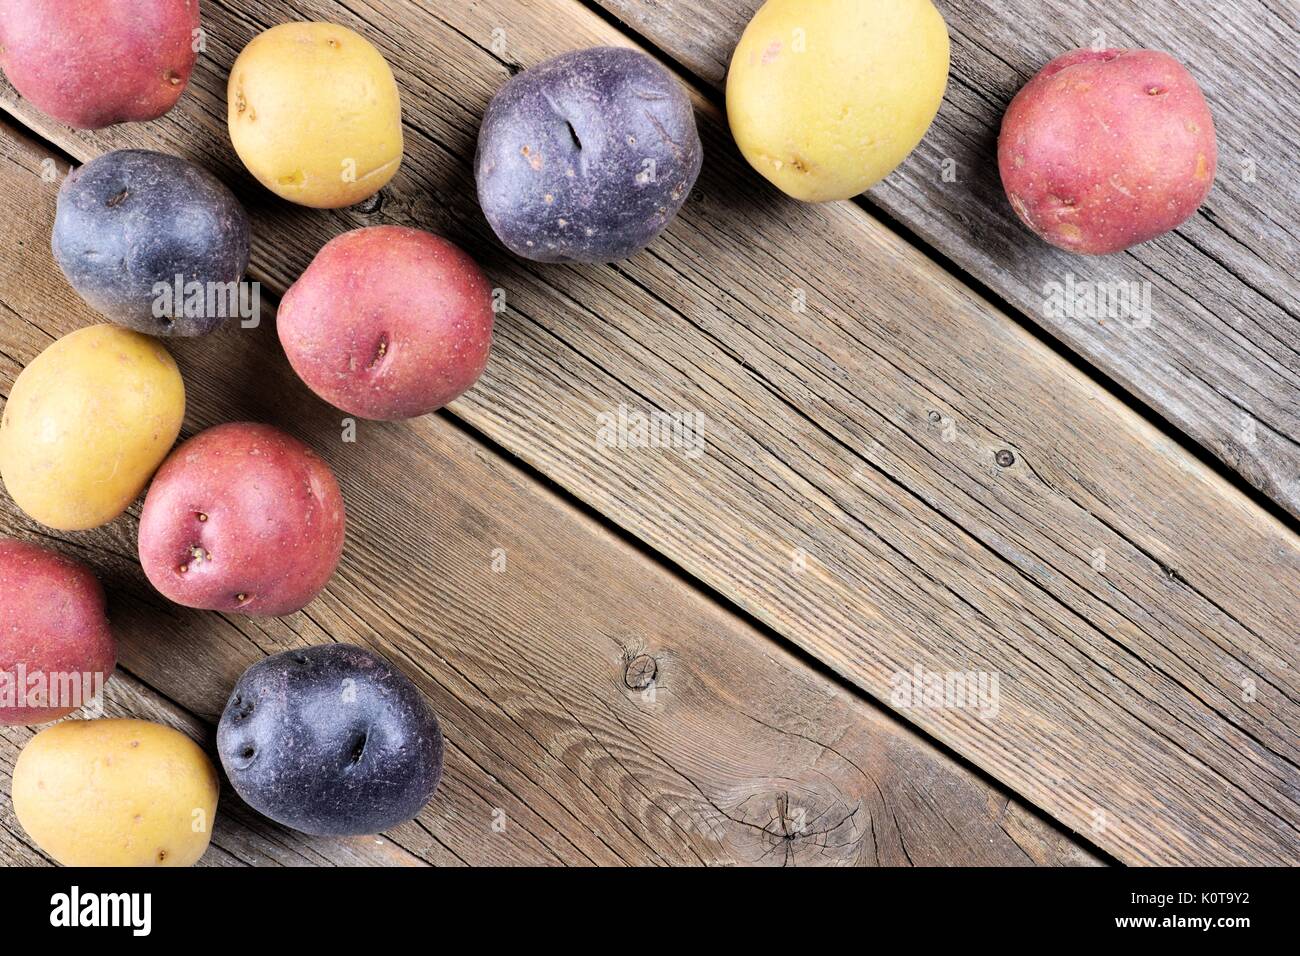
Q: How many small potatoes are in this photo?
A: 12